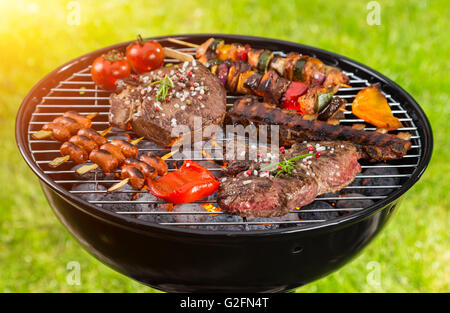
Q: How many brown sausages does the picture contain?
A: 12